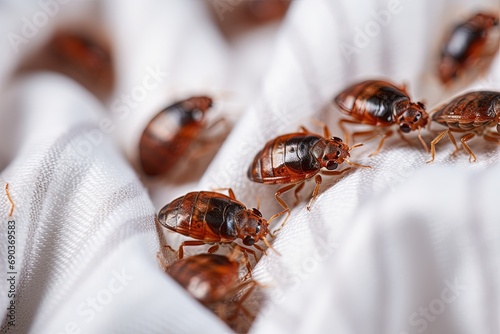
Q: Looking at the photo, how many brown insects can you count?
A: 9